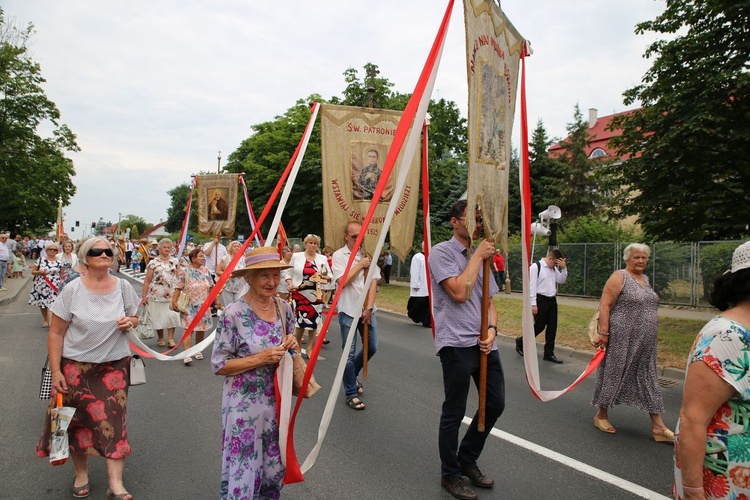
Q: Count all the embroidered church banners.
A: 3